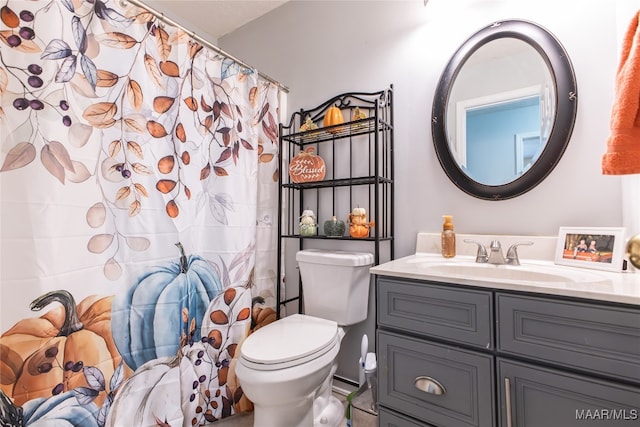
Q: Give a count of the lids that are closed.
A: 1